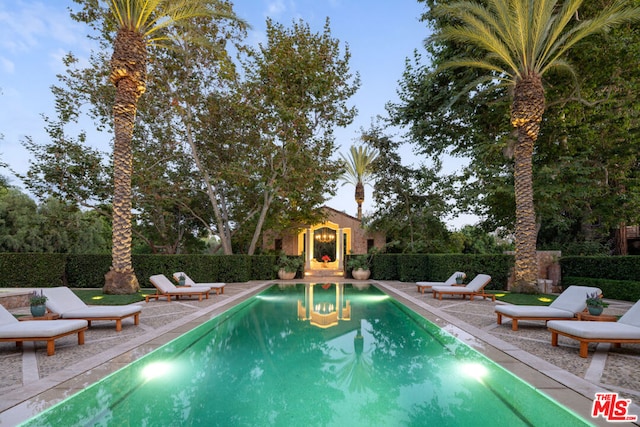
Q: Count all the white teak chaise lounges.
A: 8